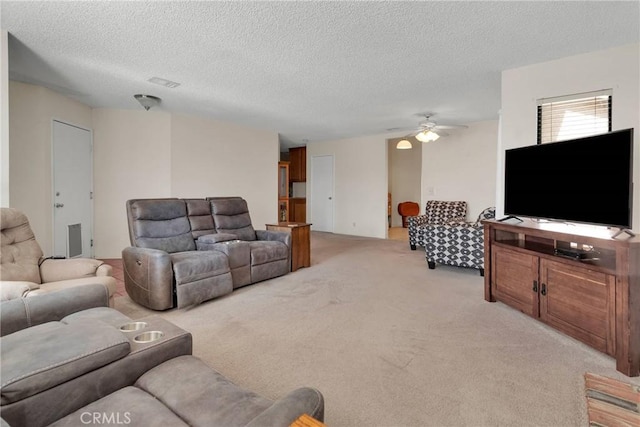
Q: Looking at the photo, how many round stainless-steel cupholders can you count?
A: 2